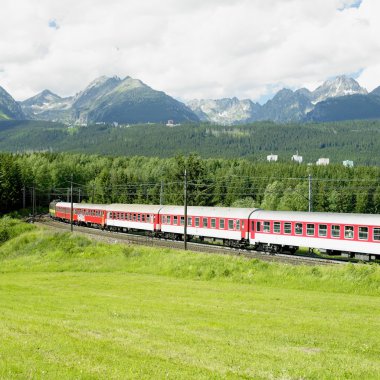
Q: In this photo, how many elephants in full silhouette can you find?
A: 0